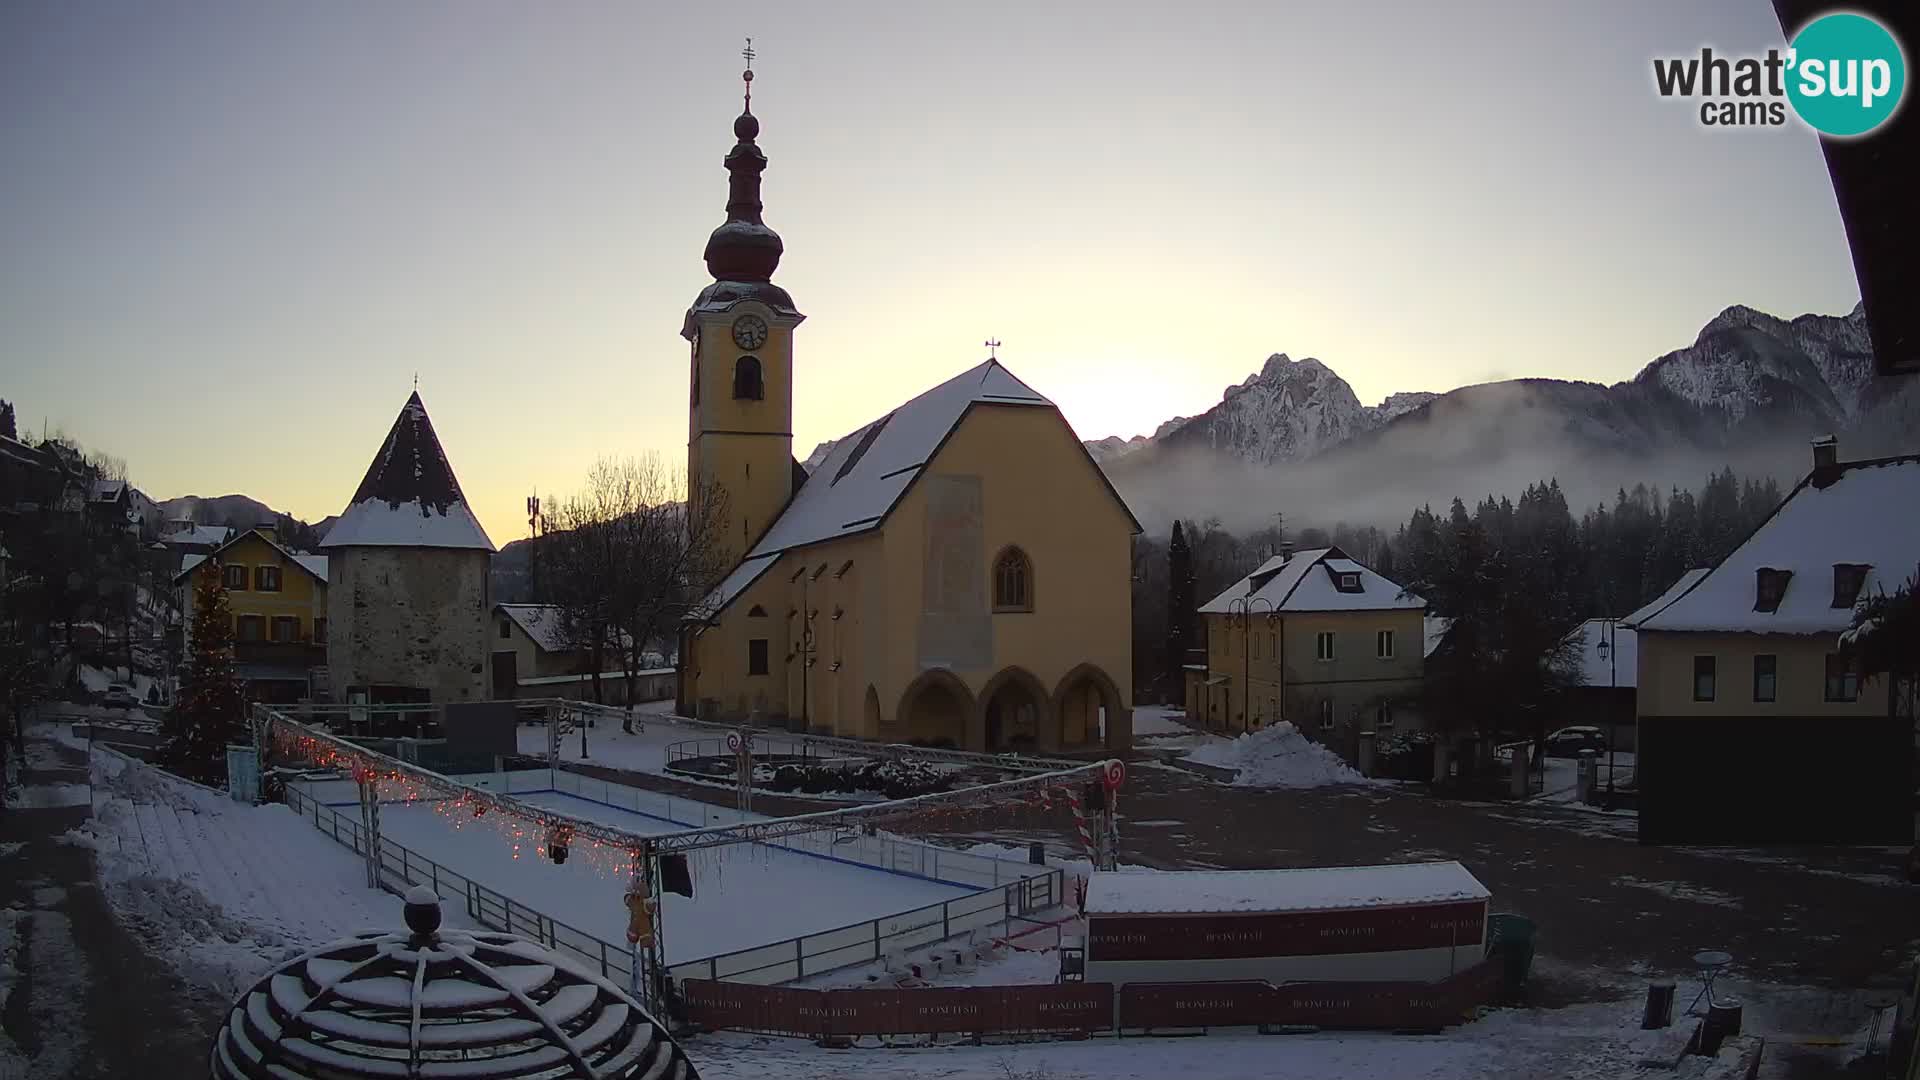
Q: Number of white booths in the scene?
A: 1